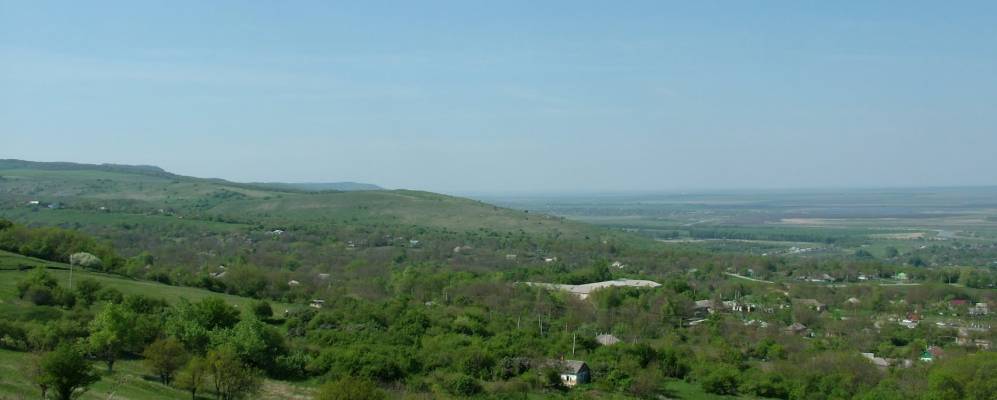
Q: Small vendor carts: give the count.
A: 0